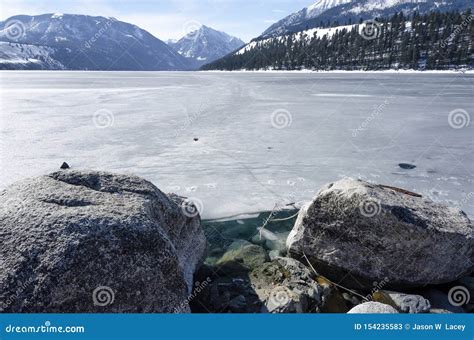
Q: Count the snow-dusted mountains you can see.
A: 3